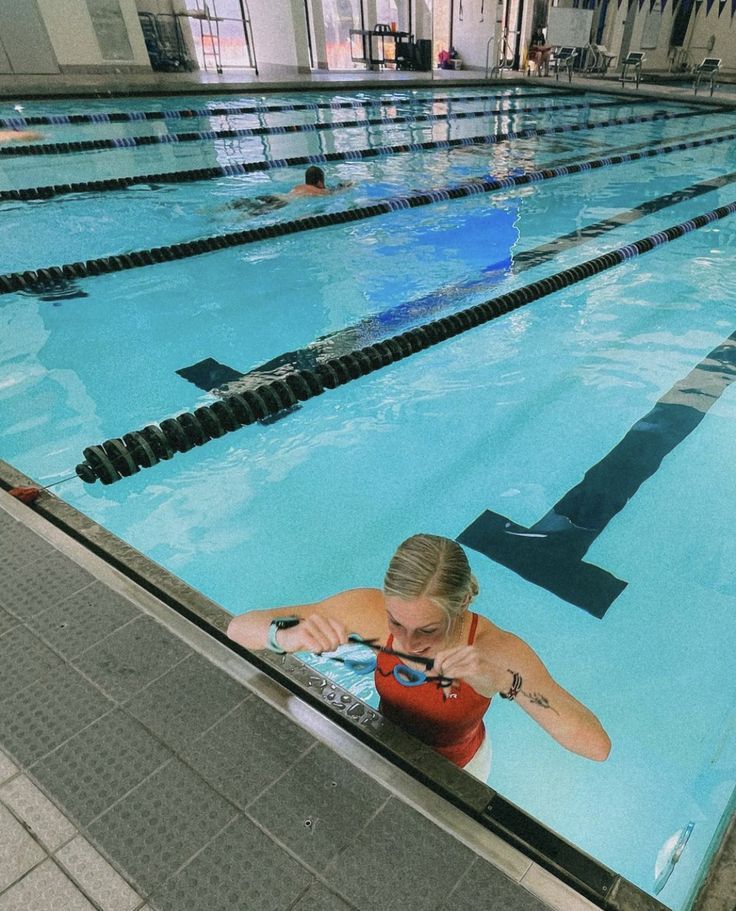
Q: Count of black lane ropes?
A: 5